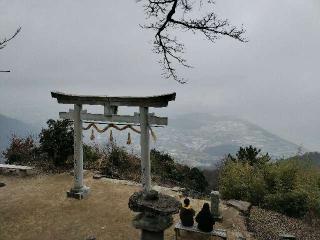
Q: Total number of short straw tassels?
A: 3